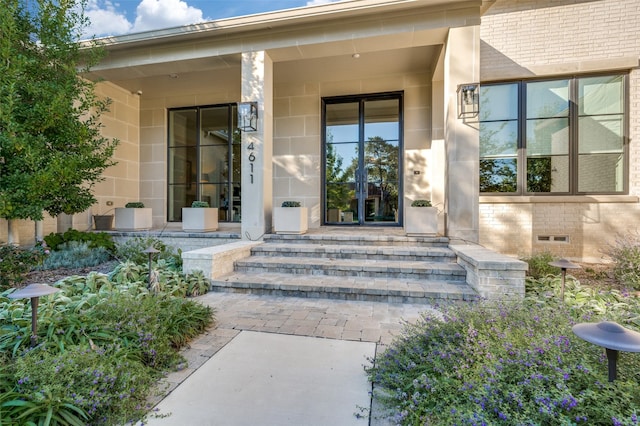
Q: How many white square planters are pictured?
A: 4